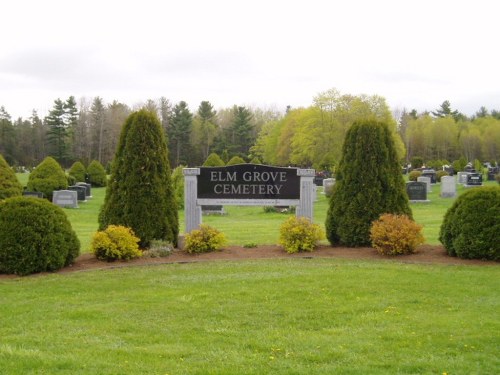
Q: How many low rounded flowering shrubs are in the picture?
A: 4